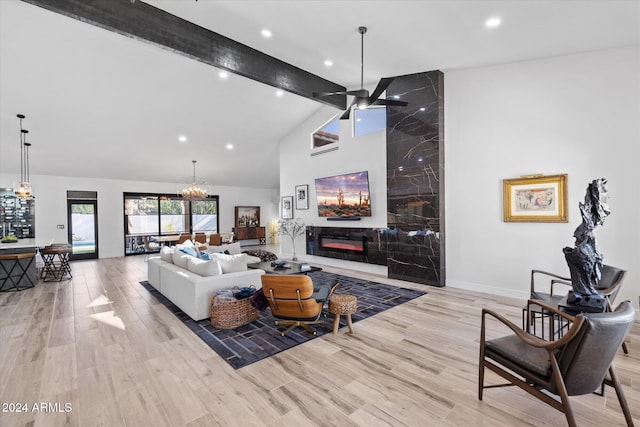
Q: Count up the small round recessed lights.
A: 7